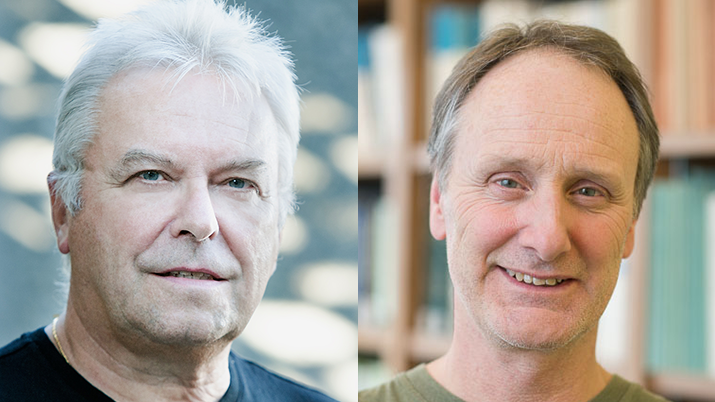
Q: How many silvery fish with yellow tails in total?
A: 0